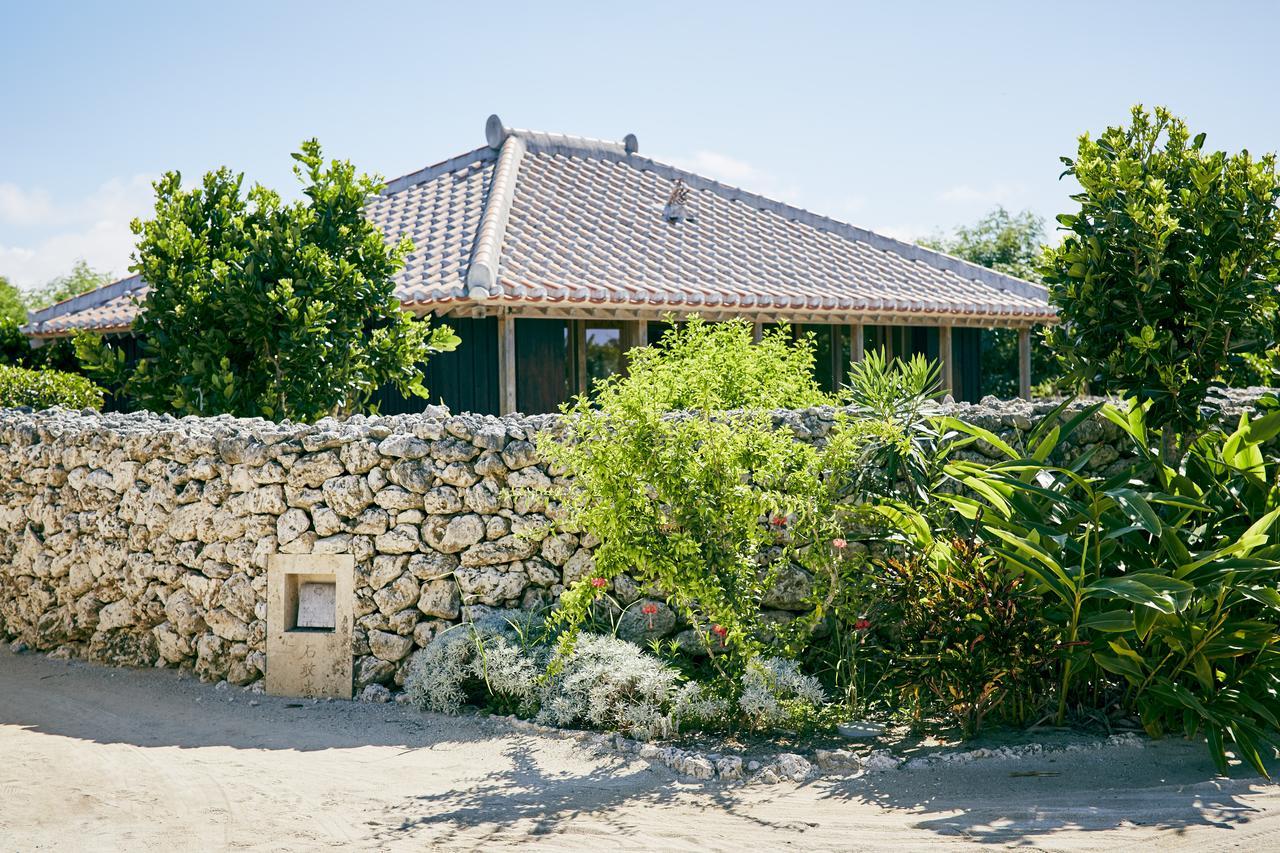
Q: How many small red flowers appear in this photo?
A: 6